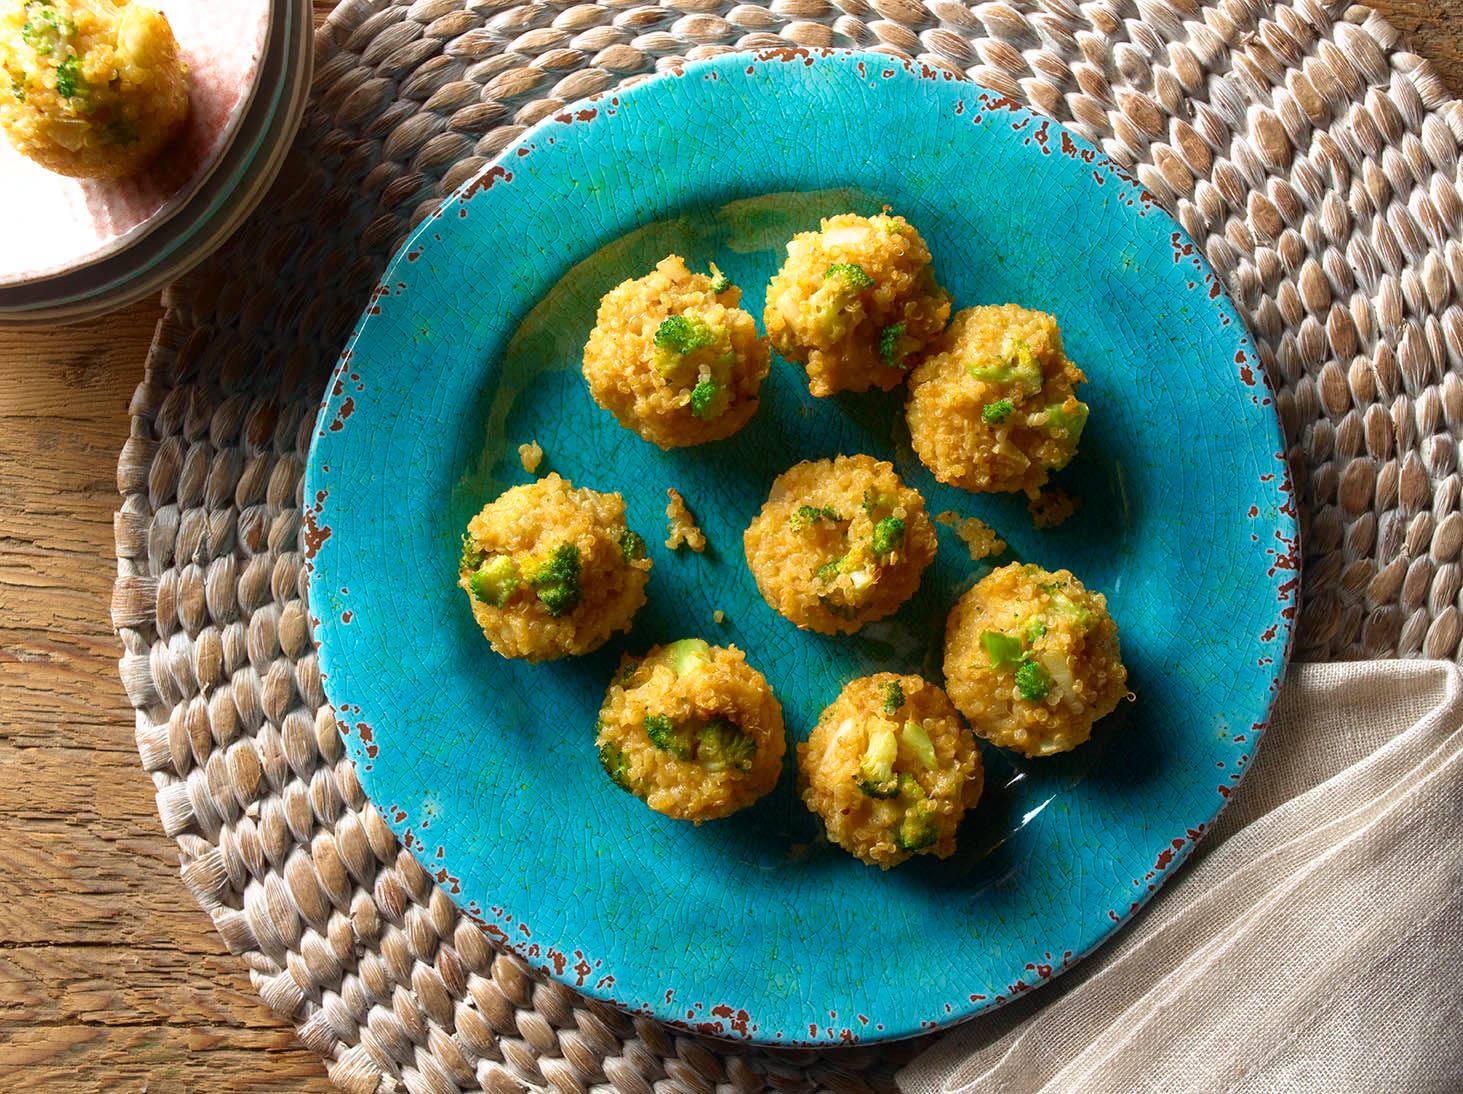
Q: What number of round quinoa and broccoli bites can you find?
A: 9